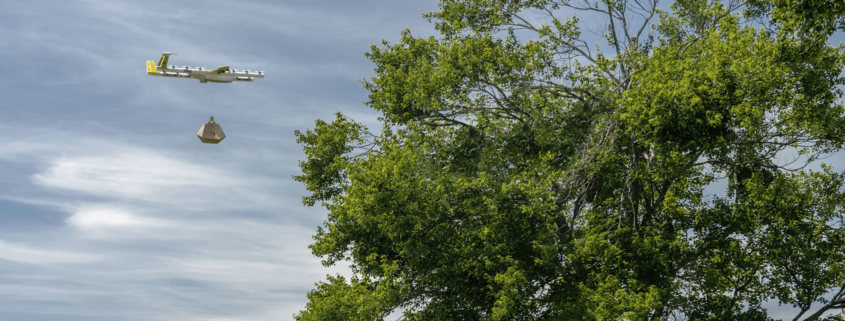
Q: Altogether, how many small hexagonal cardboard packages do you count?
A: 1